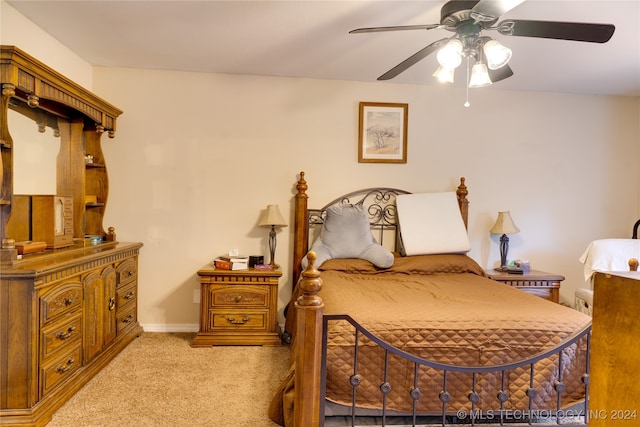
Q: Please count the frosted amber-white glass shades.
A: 4